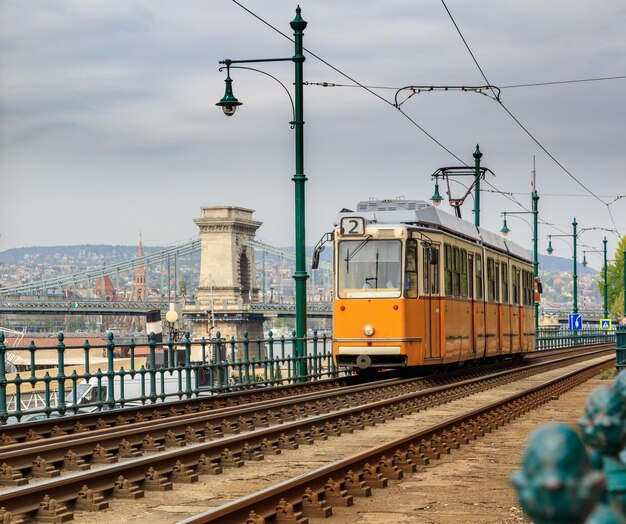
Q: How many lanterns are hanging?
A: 5